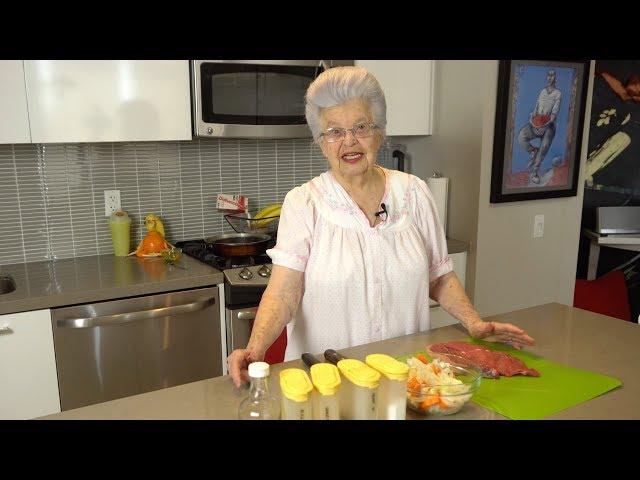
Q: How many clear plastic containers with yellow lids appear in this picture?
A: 4